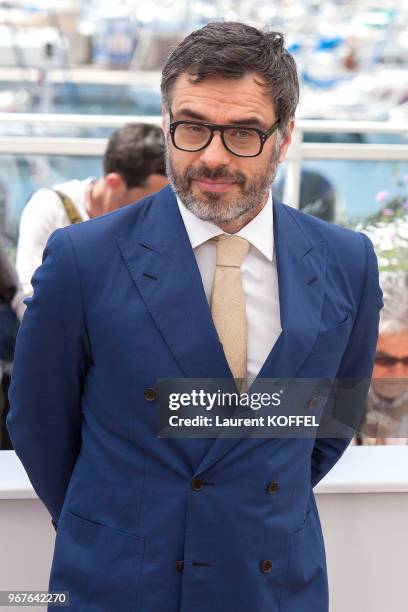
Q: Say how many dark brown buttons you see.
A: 6